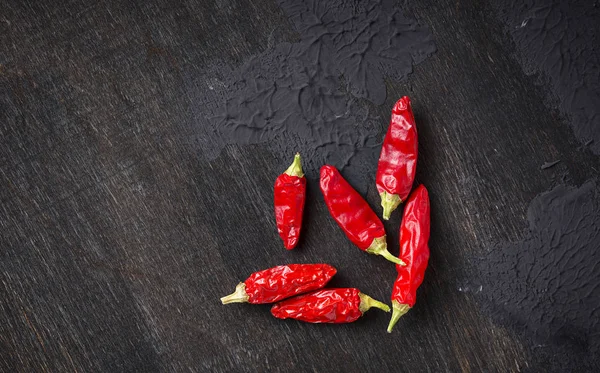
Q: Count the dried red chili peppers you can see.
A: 6